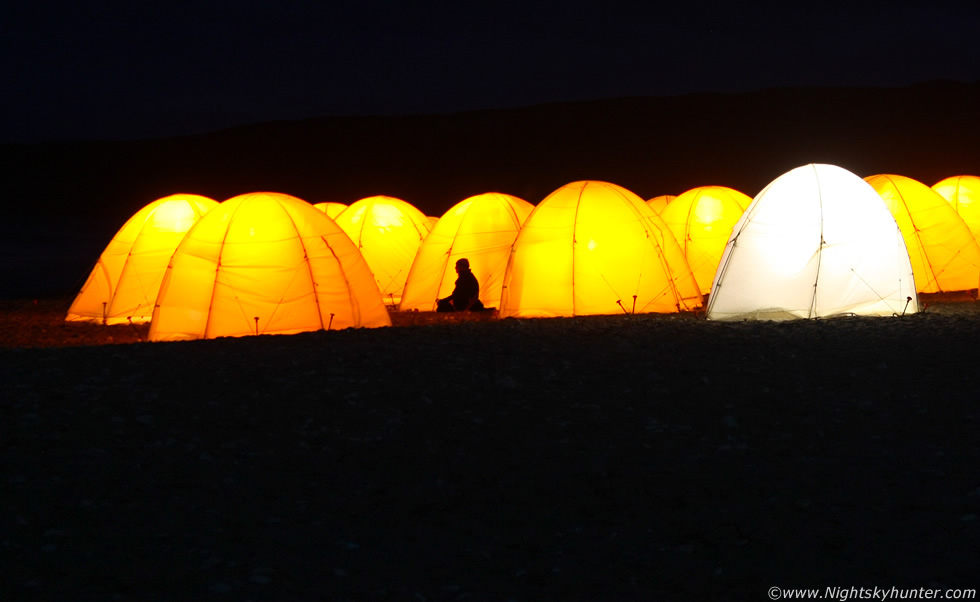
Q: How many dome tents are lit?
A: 12